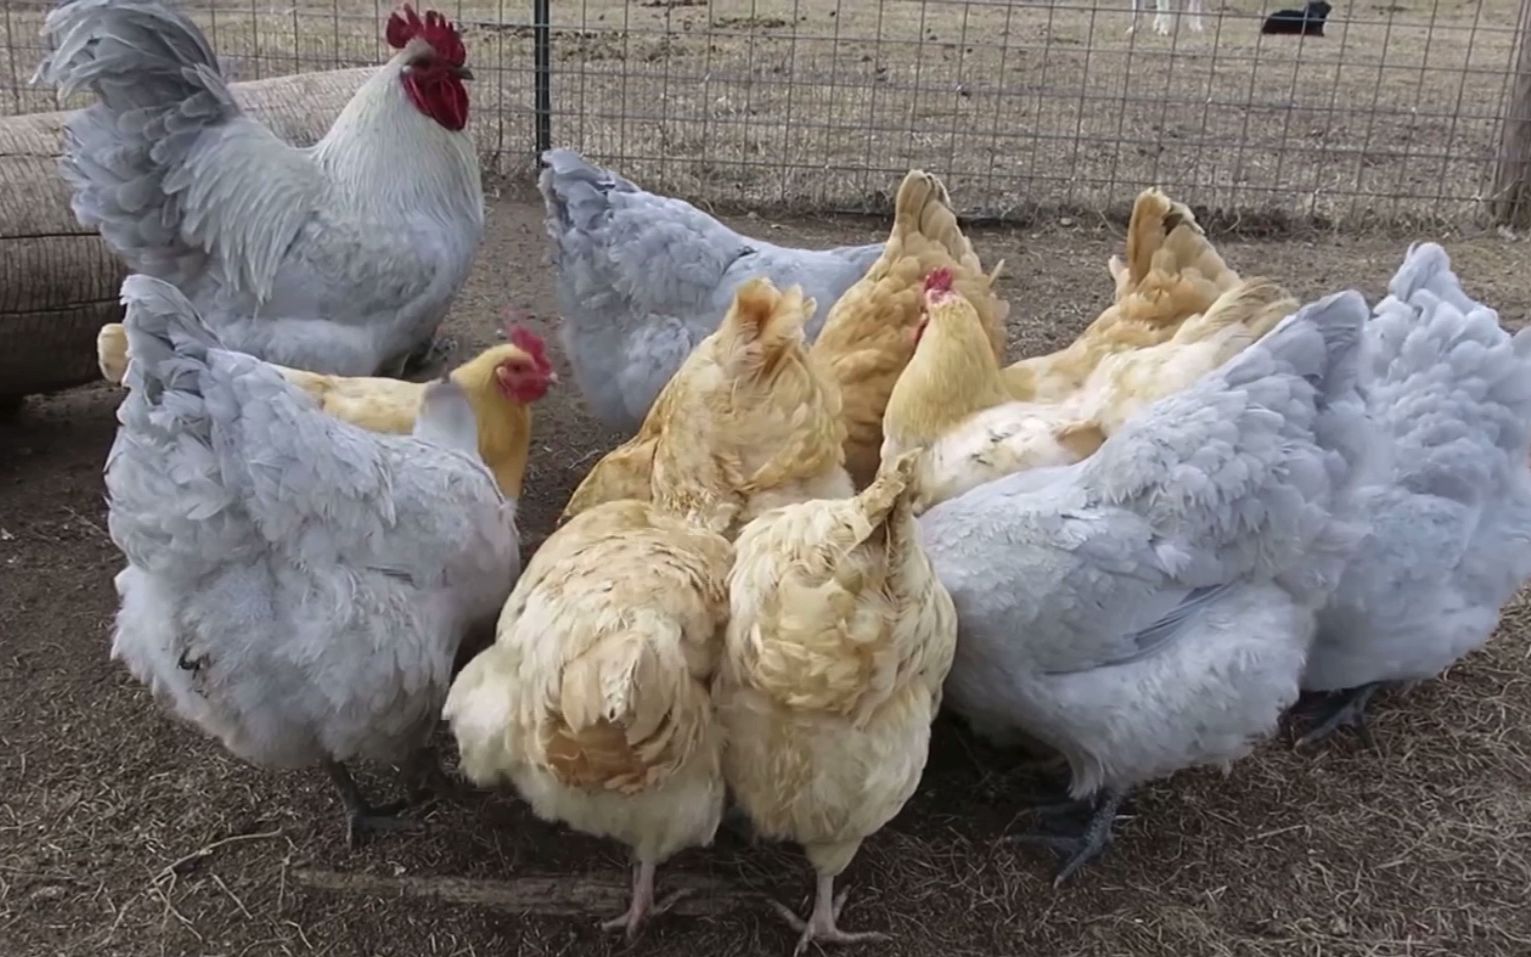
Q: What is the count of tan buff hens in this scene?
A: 7